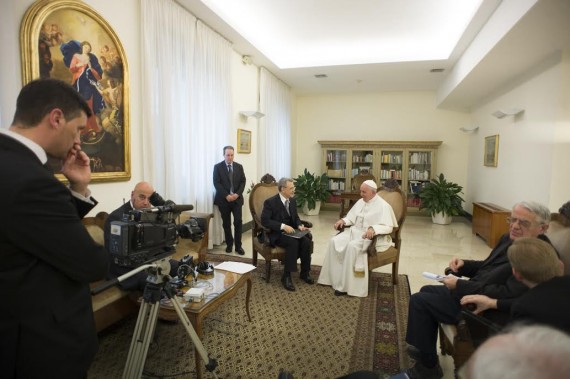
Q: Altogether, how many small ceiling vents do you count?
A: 2